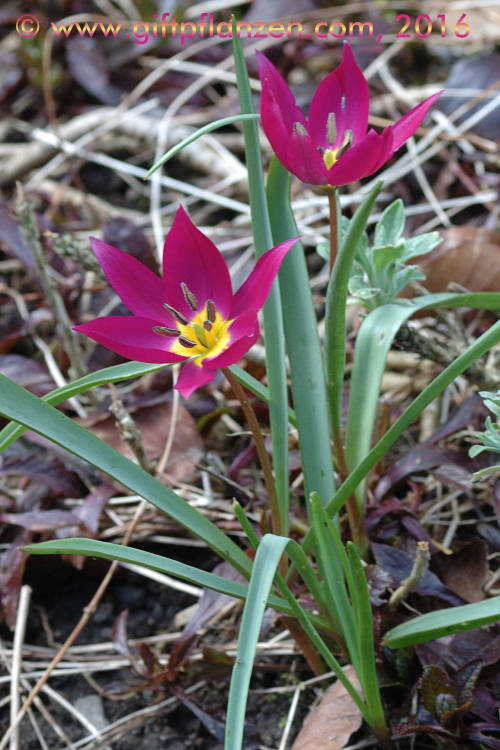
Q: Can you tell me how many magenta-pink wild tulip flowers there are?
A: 2